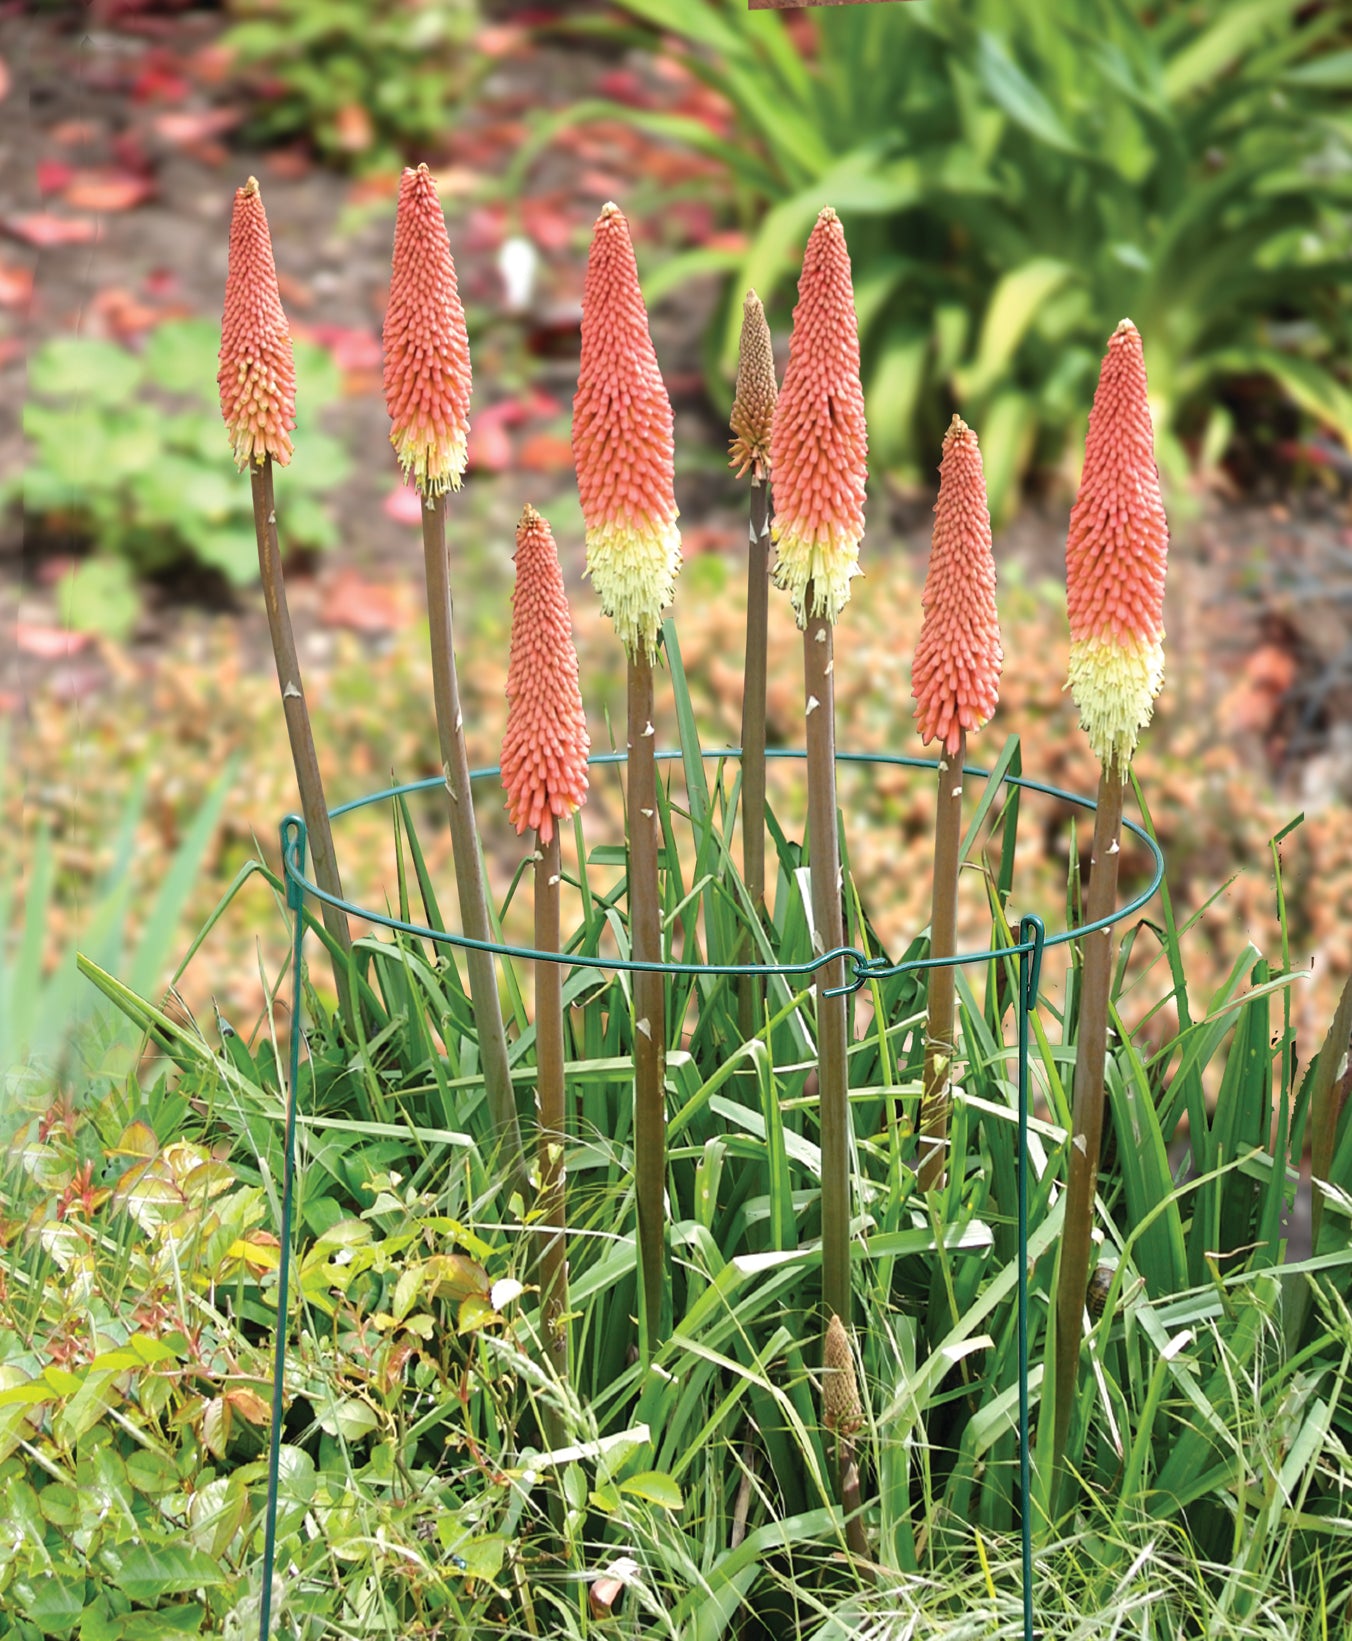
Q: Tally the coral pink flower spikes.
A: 7